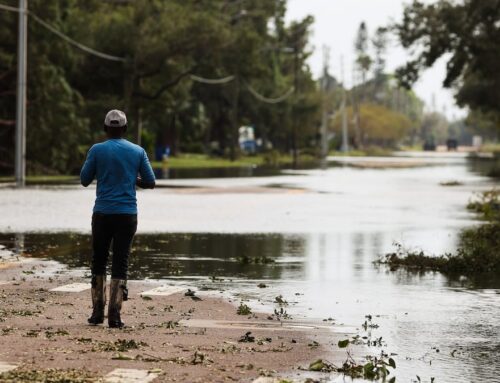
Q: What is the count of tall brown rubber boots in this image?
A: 2